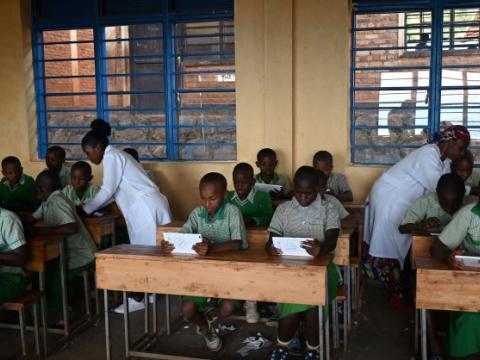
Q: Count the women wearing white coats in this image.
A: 2